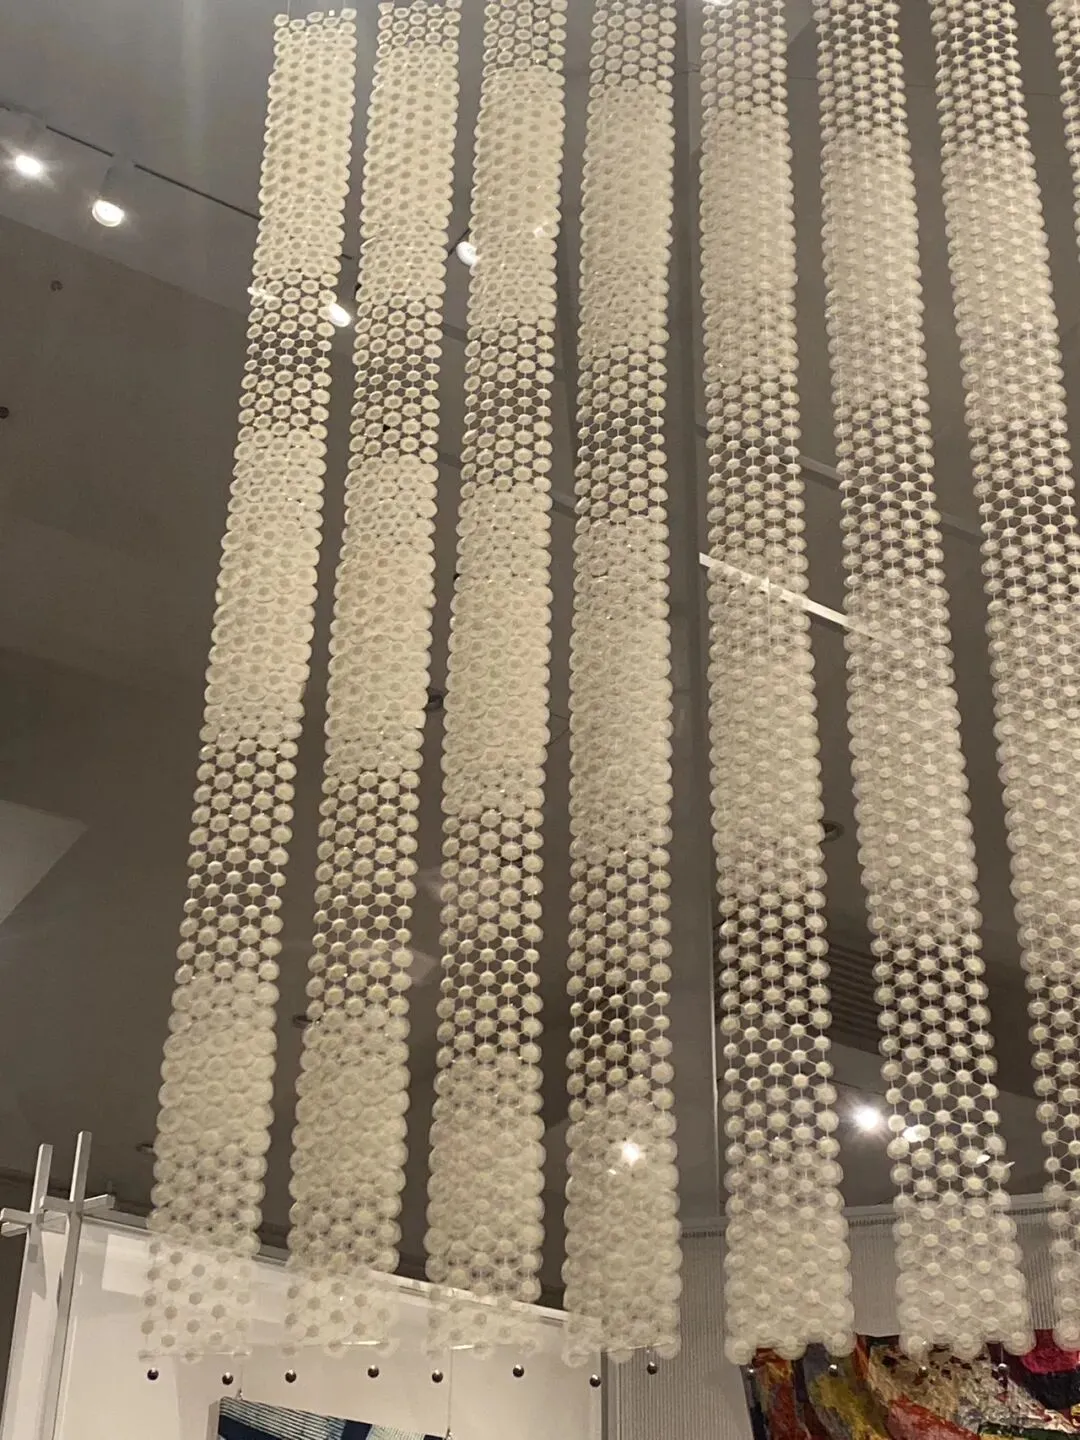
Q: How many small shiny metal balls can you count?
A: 12